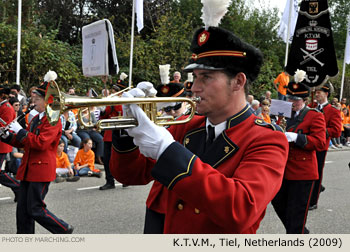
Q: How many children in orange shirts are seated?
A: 2